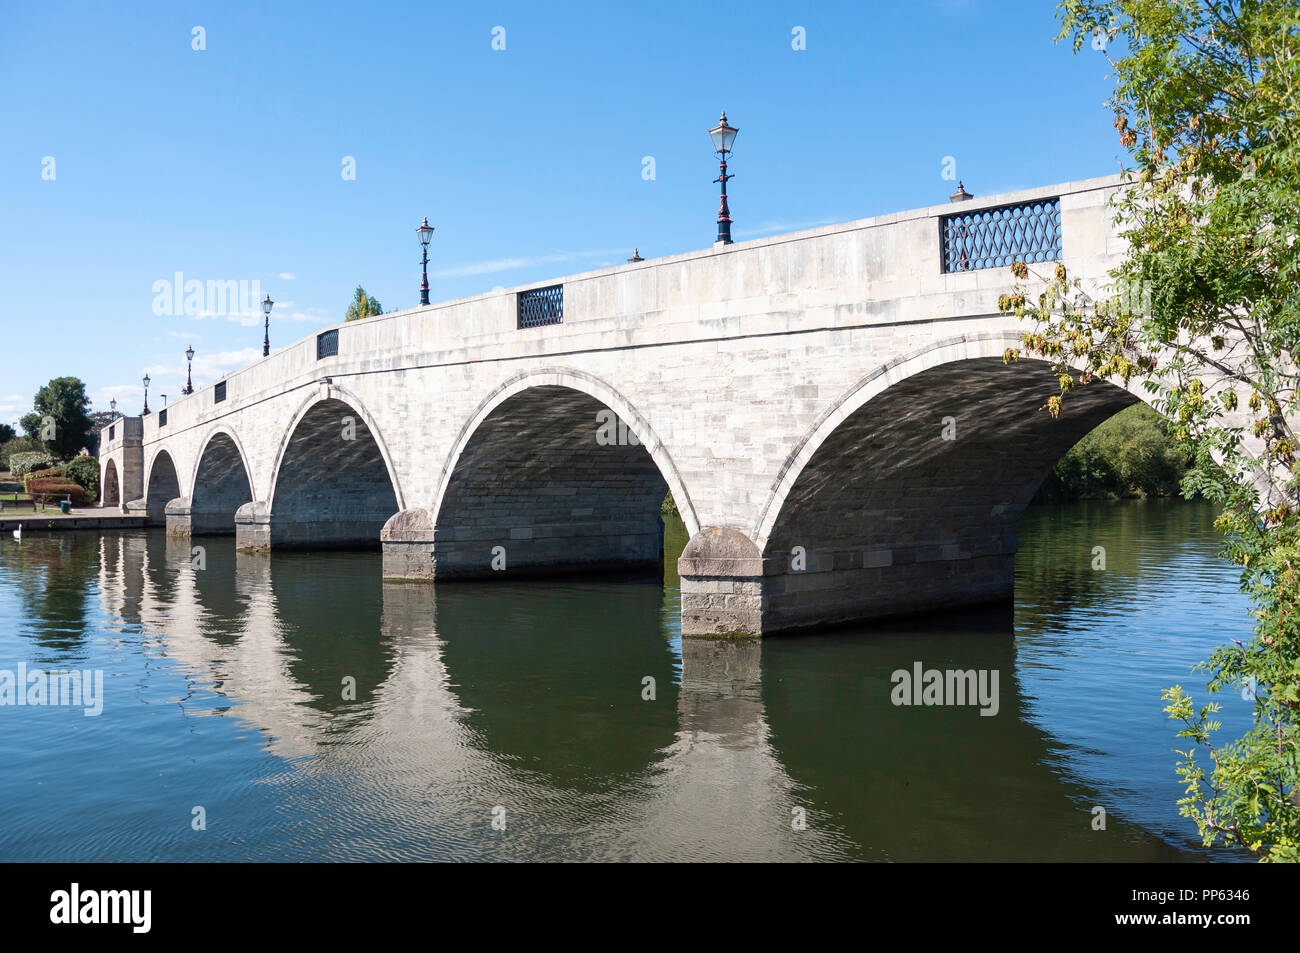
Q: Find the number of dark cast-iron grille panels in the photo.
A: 6